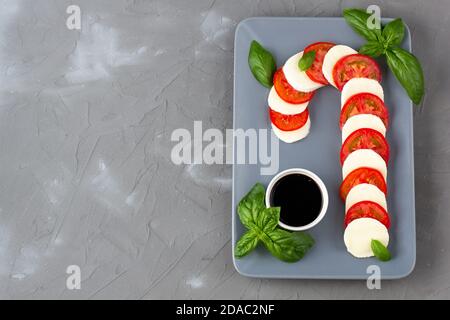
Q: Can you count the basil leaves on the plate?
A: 11